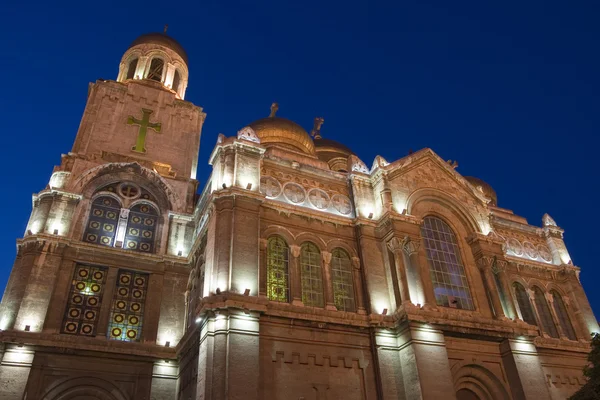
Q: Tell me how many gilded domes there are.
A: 4